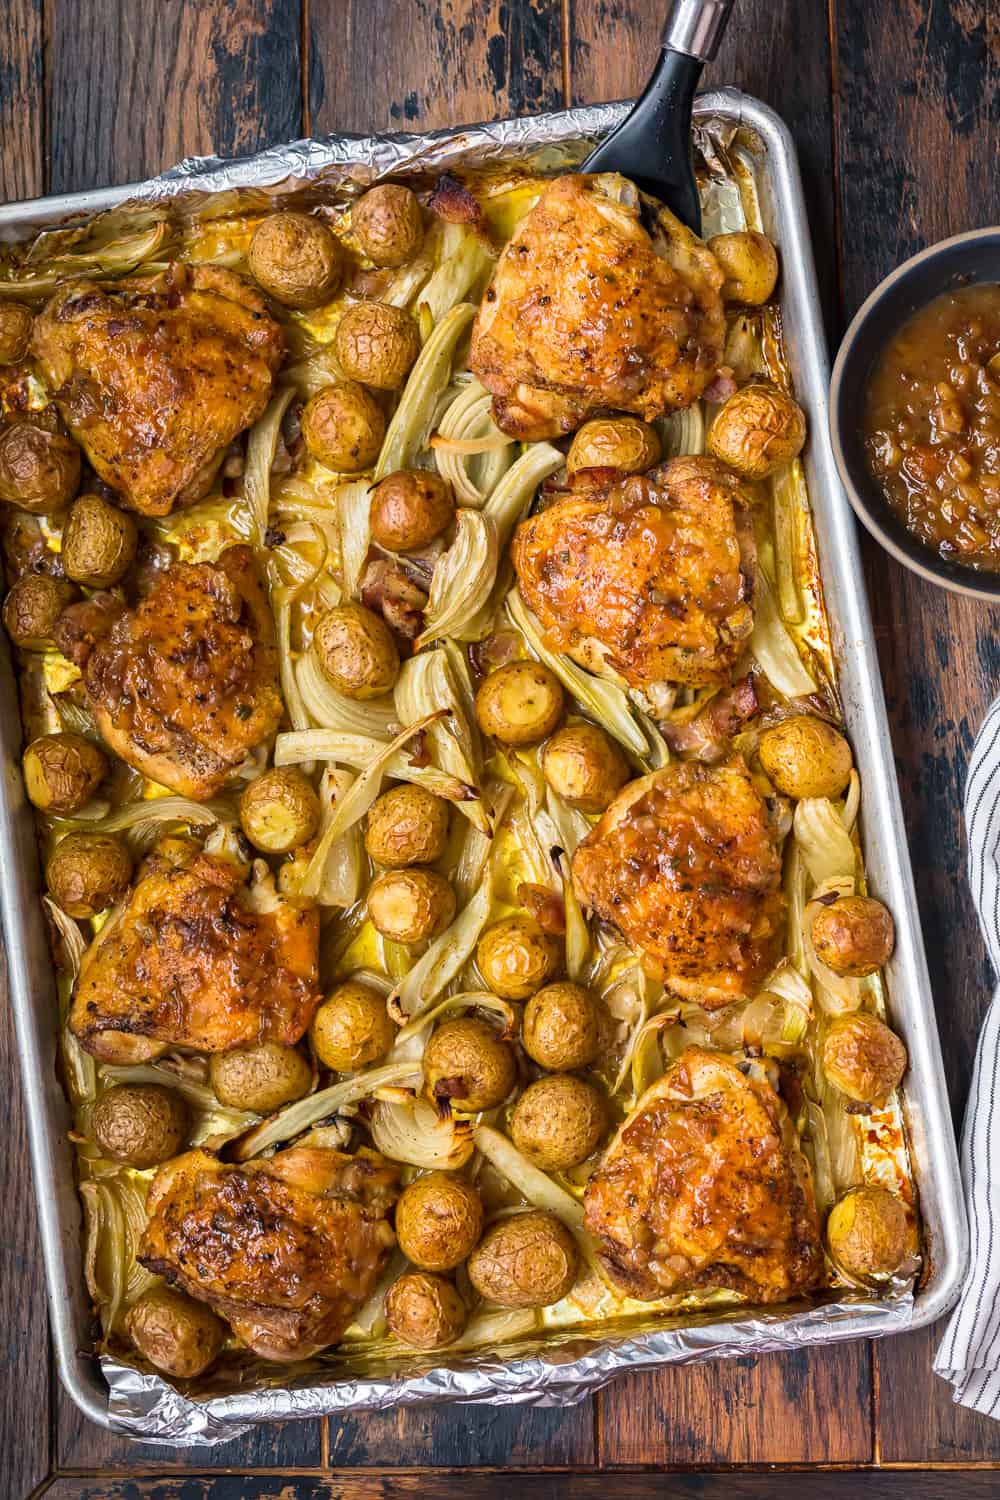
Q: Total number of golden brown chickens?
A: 8